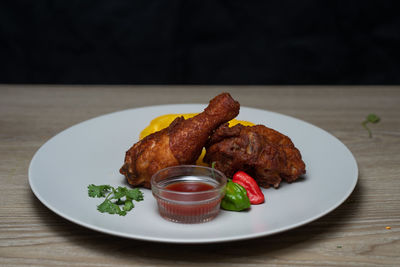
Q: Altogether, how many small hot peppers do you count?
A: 2